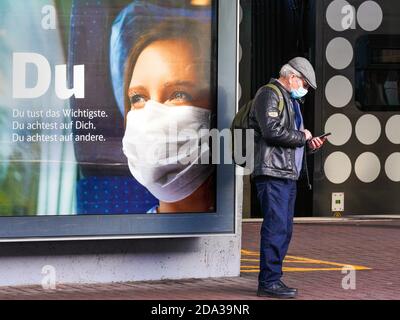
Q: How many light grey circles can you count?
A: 10